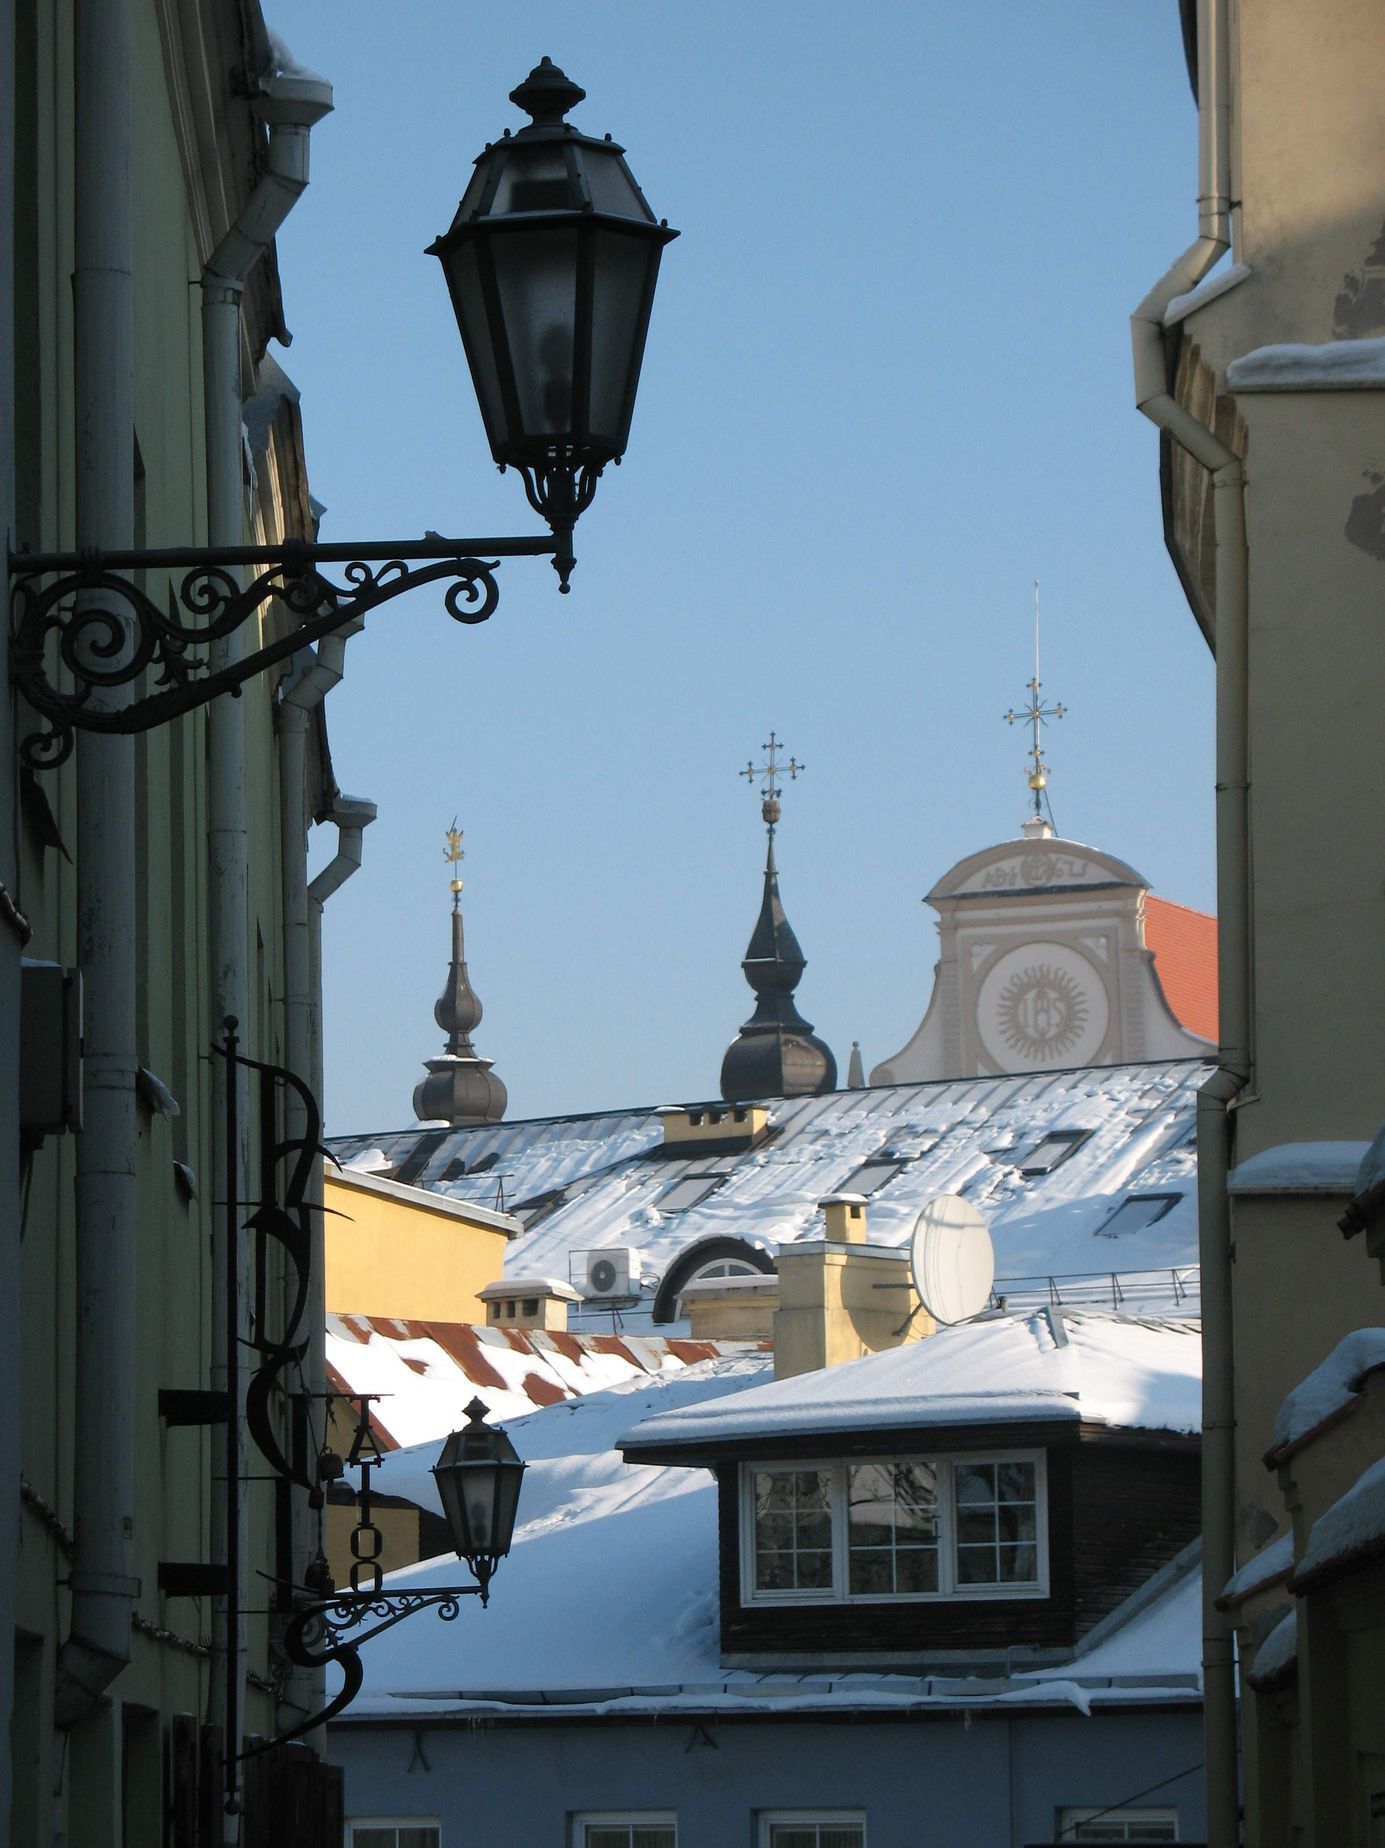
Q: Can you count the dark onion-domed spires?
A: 2